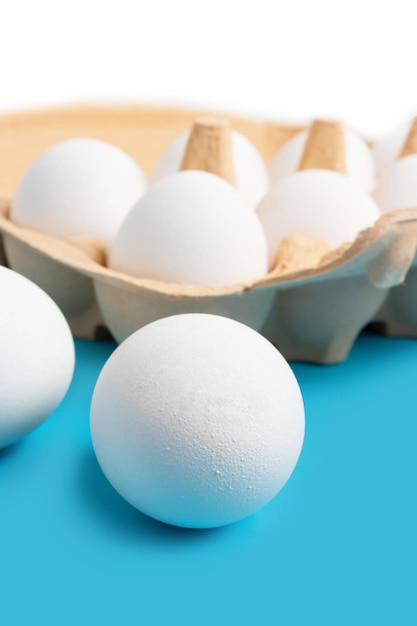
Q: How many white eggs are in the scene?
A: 9